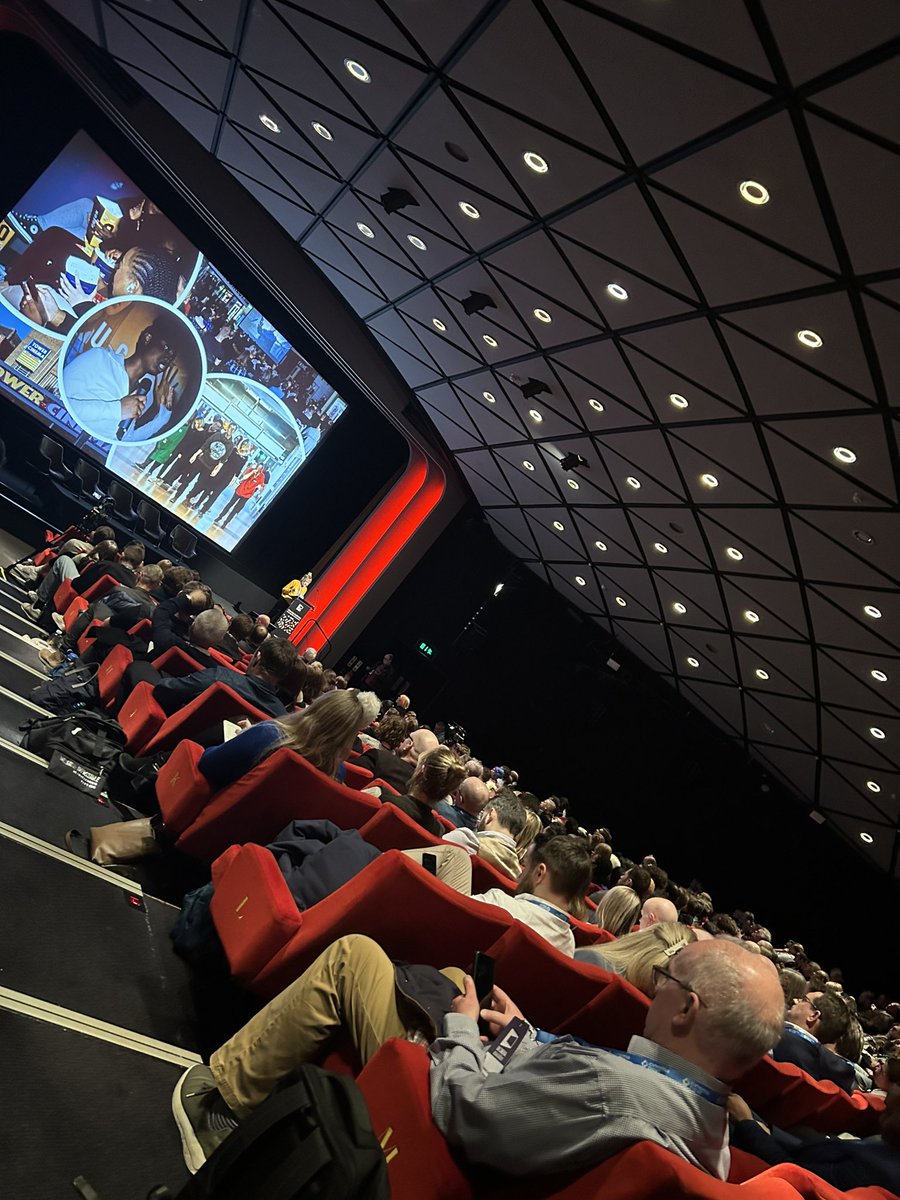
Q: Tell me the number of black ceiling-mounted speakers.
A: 4